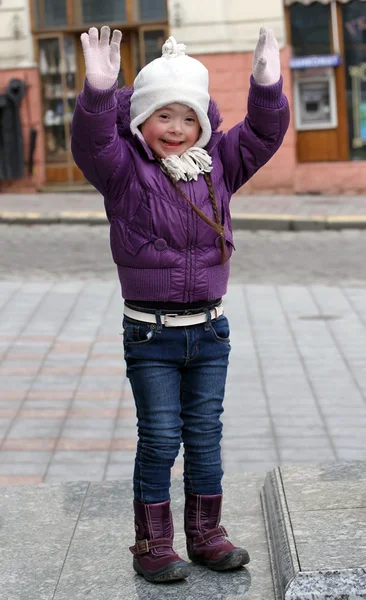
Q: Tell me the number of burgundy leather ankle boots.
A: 2